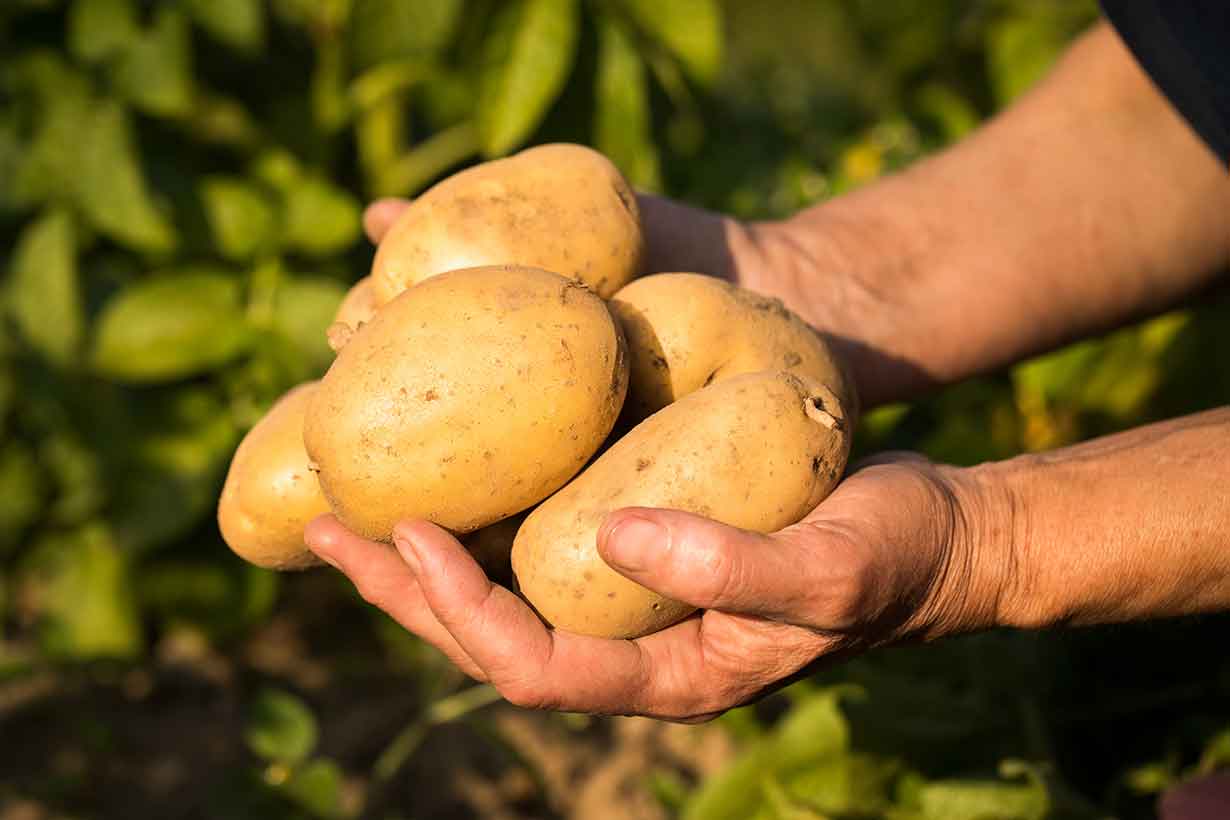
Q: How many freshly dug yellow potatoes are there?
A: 6